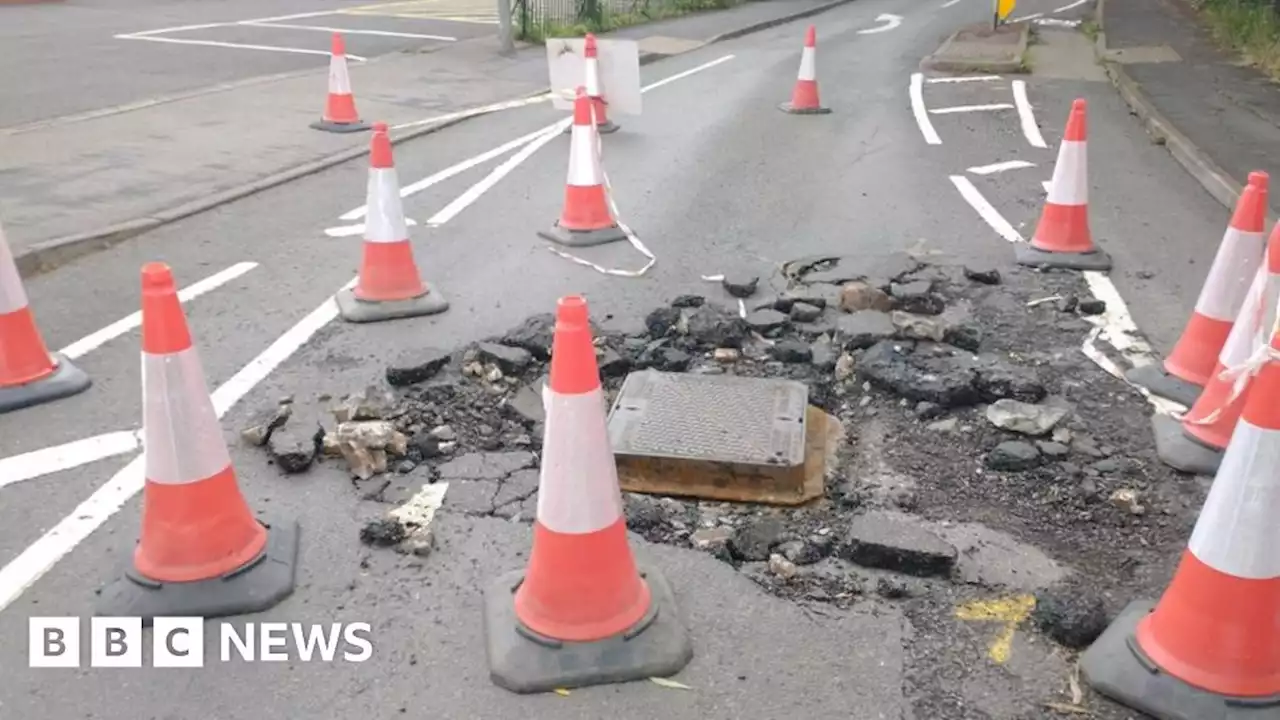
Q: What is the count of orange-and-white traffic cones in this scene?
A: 12